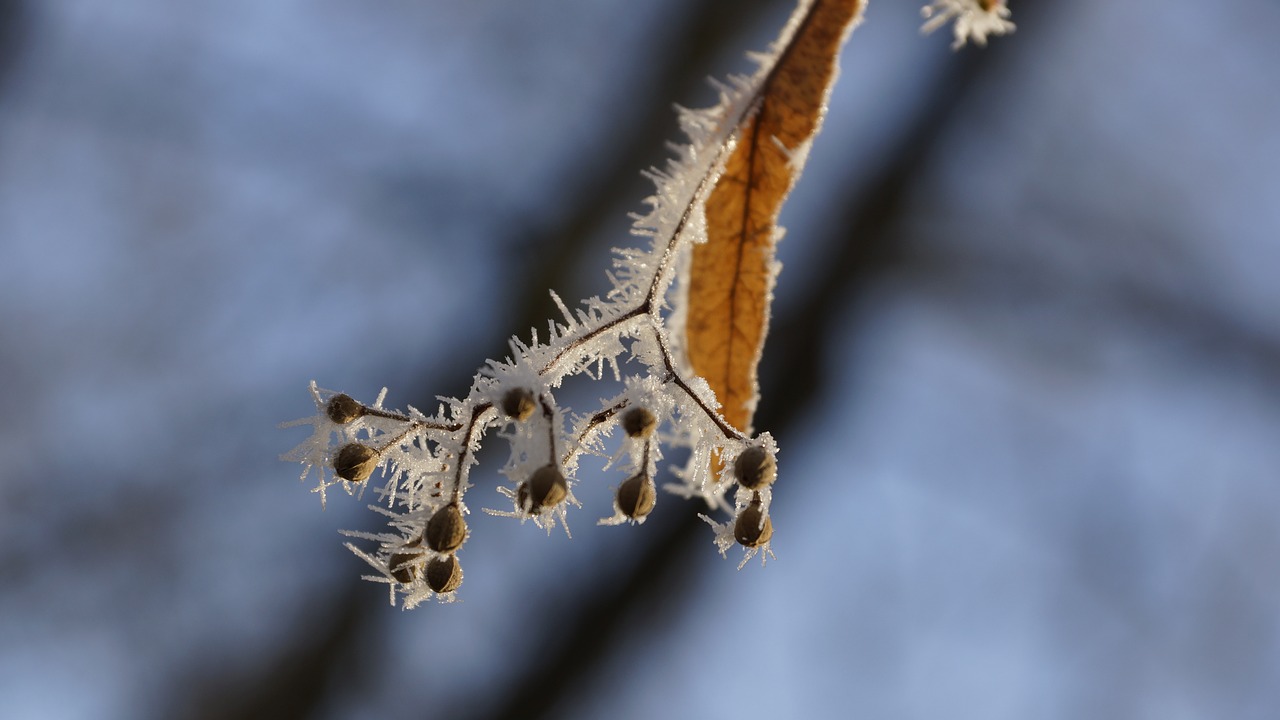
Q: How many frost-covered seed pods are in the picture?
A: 12